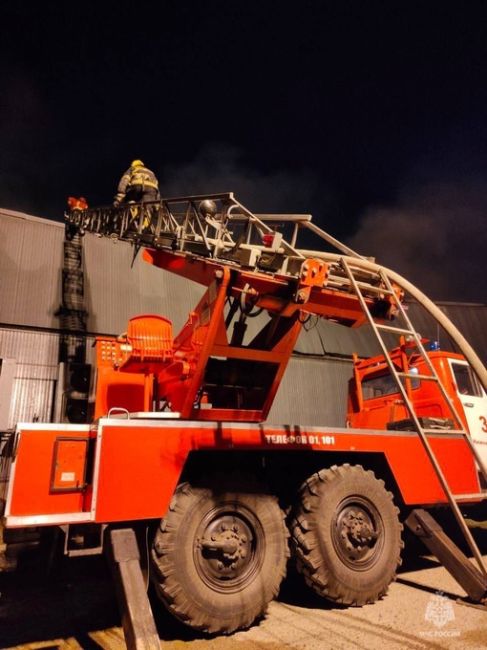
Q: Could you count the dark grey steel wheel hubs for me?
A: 2